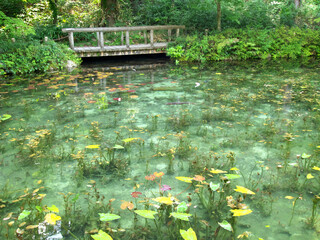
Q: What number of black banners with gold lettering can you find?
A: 0